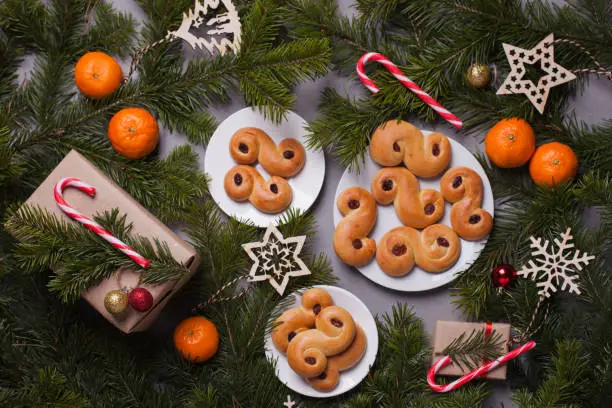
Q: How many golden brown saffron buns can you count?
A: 10